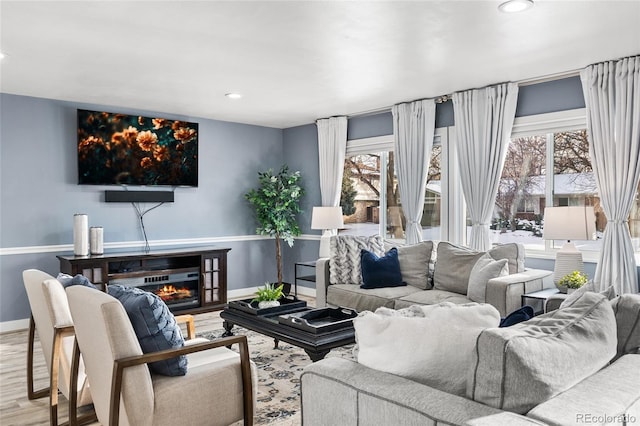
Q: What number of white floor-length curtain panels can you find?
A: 4